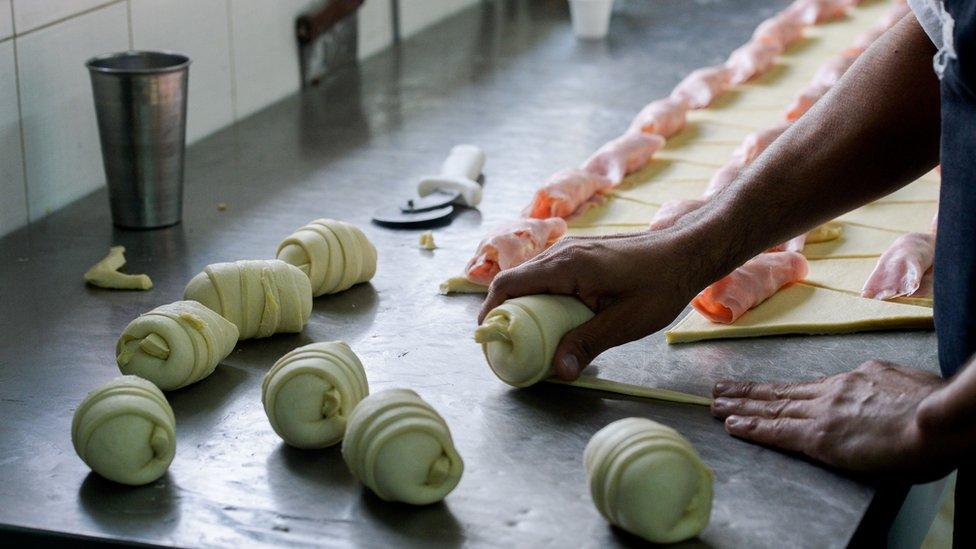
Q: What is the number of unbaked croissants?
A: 8